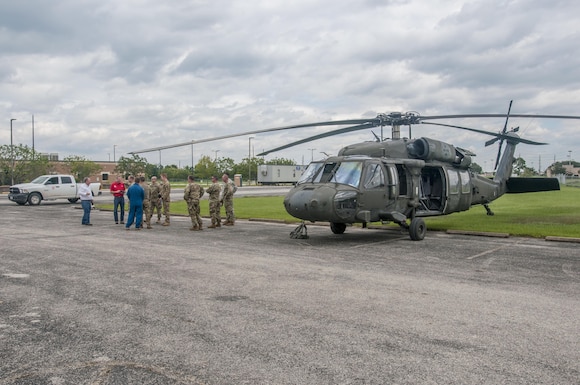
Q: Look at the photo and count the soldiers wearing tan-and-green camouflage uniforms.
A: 7